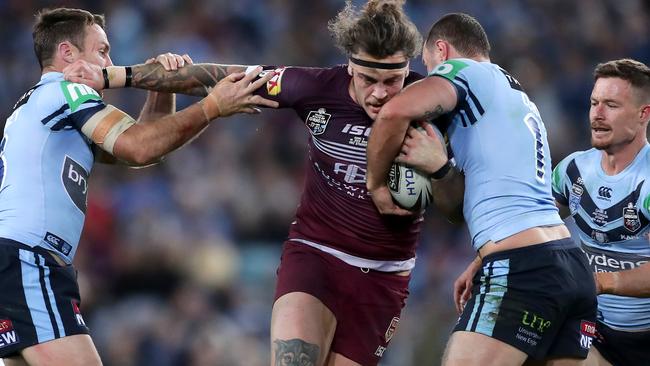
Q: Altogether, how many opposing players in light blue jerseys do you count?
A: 3